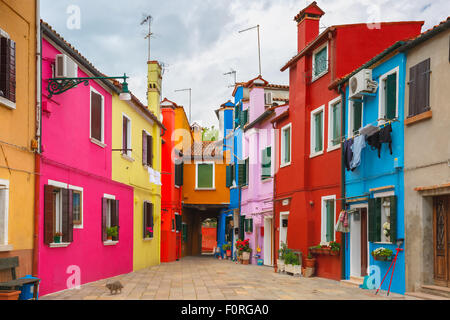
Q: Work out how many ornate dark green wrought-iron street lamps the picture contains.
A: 1